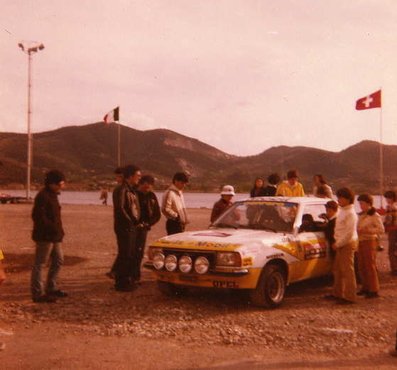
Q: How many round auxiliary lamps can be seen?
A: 4